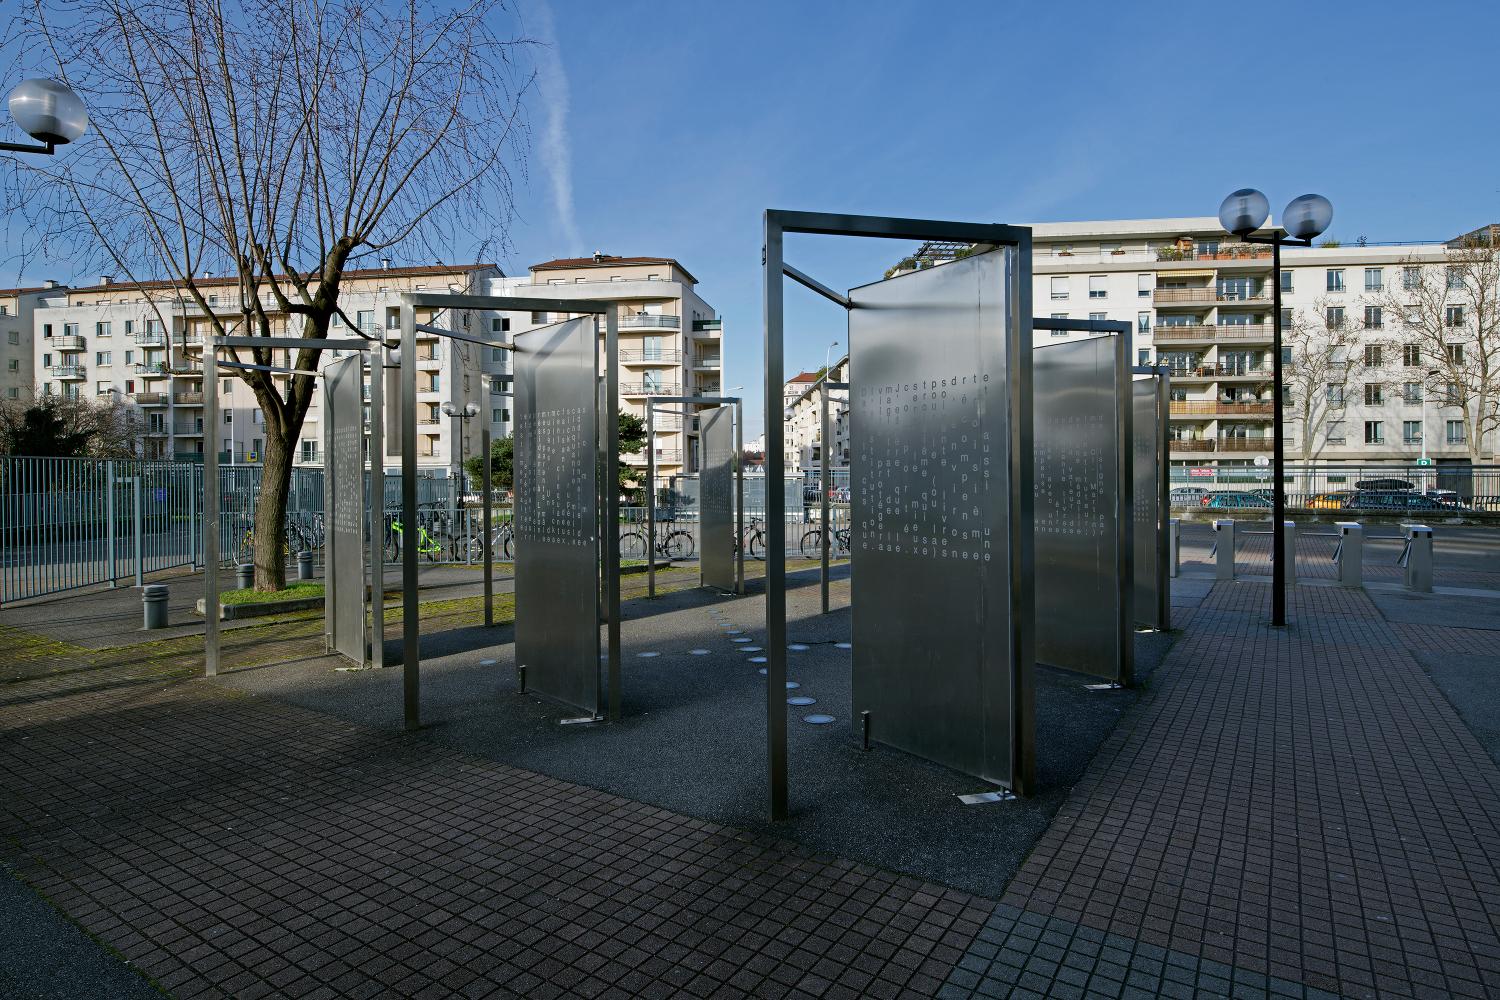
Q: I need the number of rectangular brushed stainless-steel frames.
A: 8